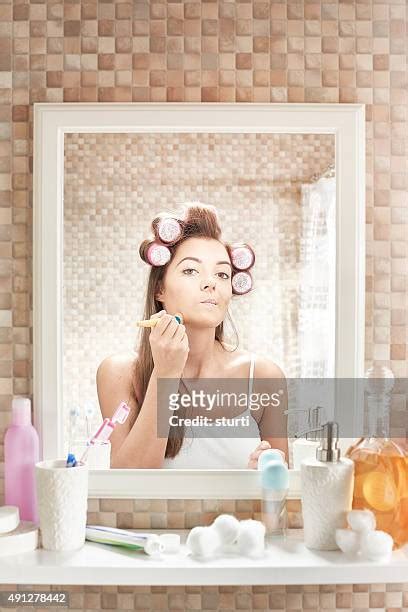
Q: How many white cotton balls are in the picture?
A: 6